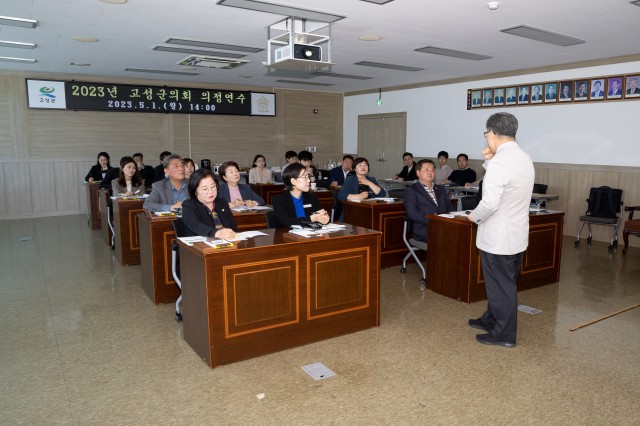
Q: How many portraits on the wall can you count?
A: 12